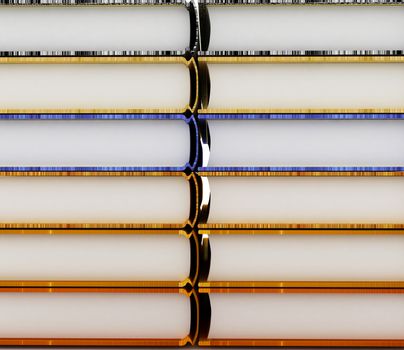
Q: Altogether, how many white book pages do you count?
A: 12